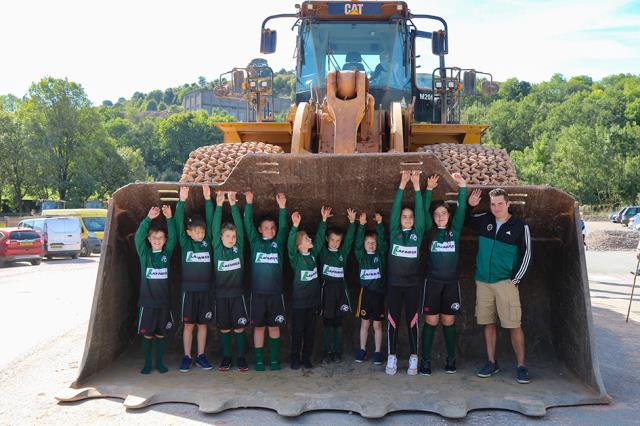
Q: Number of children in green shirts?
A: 9